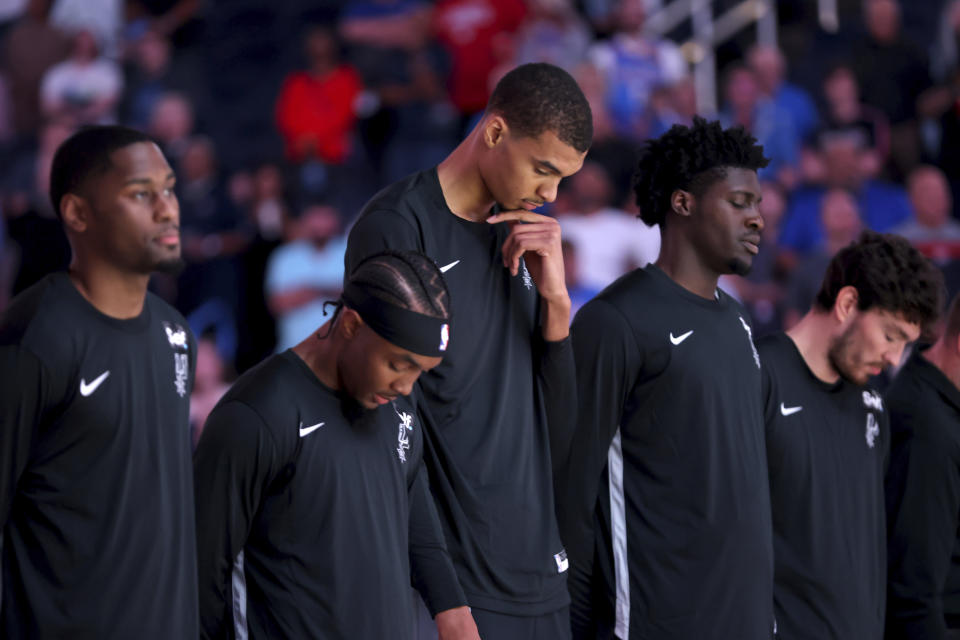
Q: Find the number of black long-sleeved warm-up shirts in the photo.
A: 5